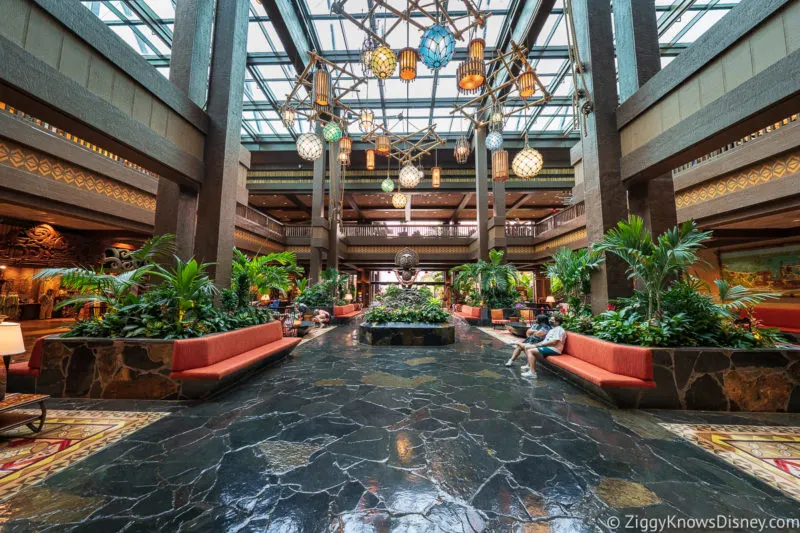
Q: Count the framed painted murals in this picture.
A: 1